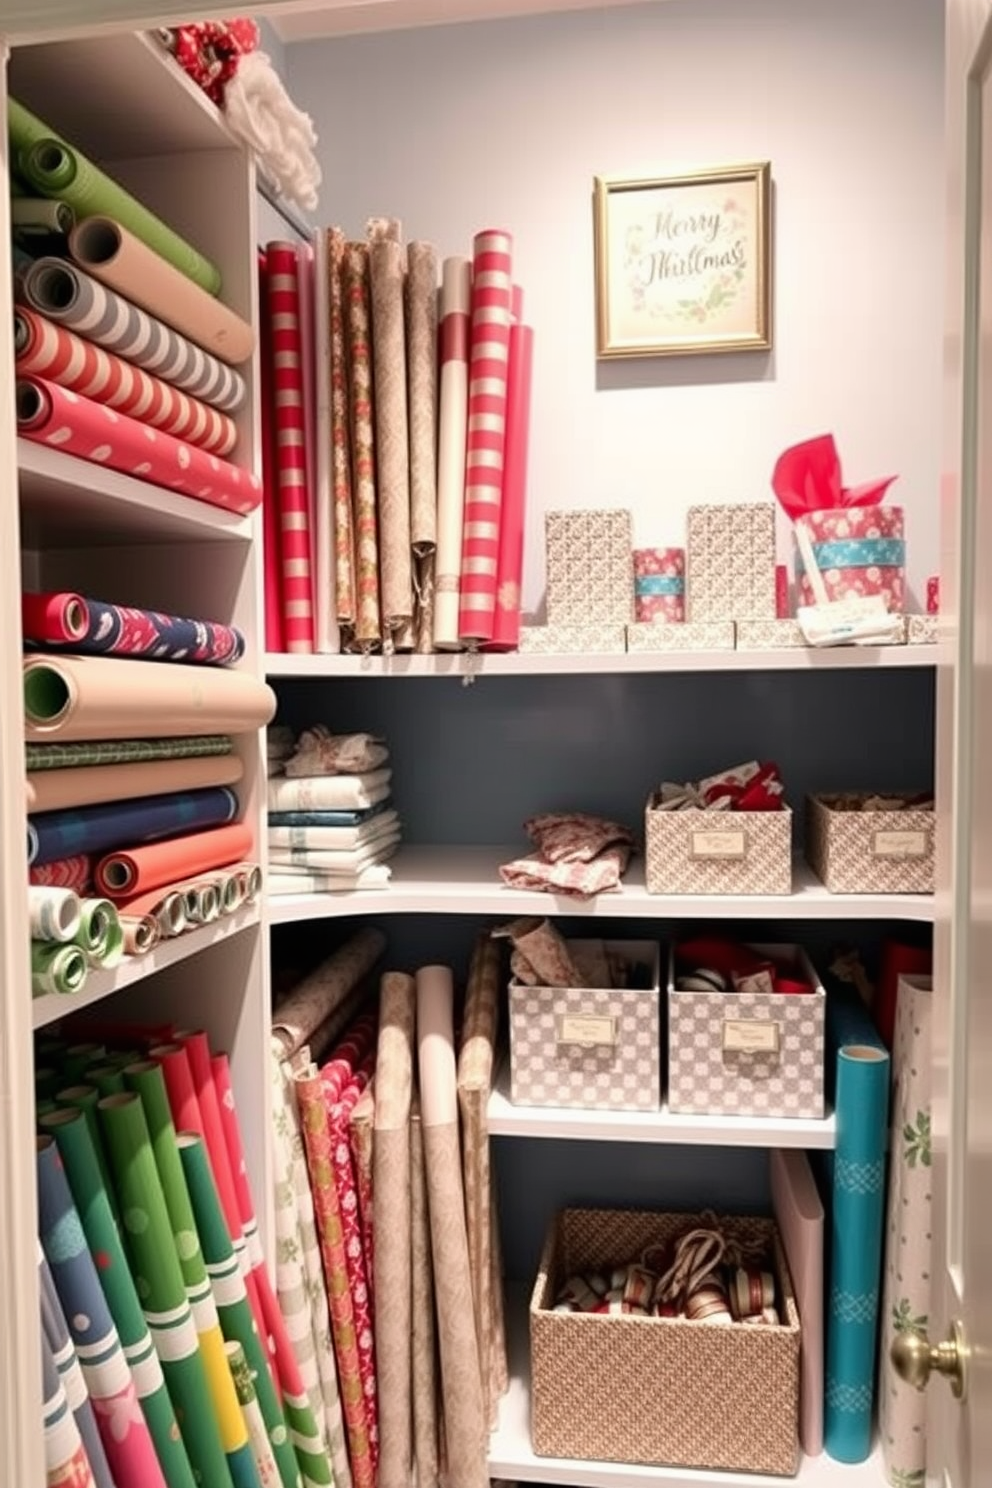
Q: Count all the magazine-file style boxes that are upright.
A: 2